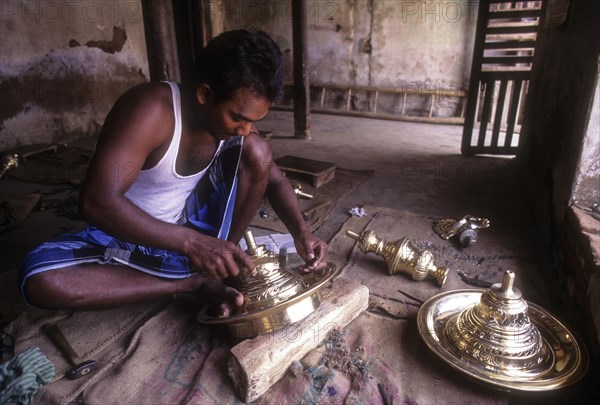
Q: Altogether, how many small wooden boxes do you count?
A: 1